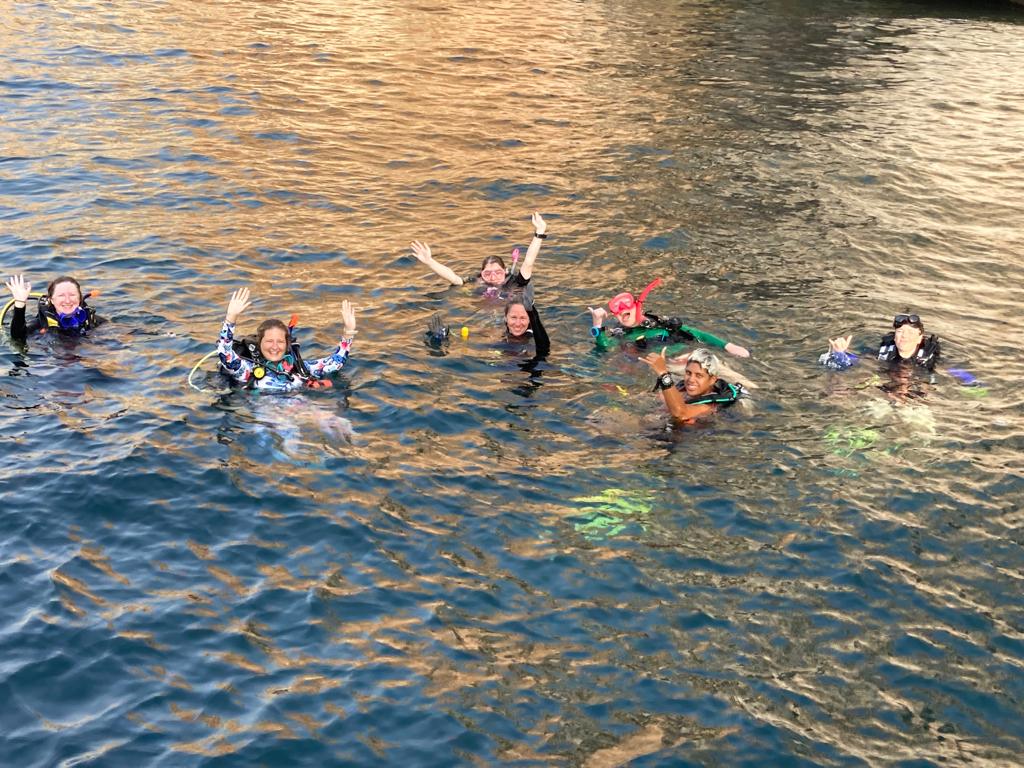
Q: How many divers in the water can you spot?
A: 7